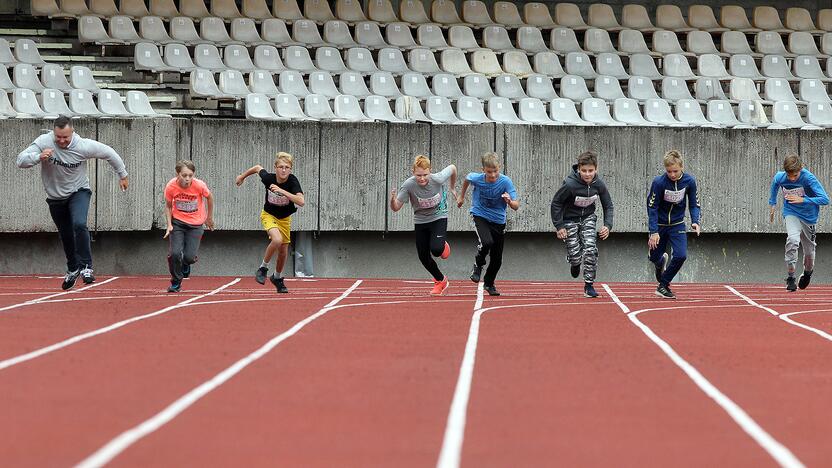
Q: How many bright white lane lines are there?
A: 6